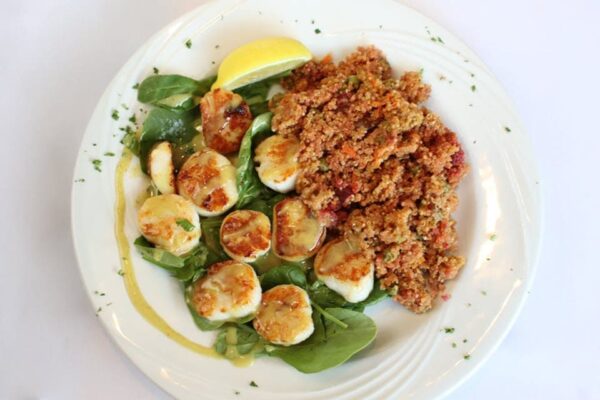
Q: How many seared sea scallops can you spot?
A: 10